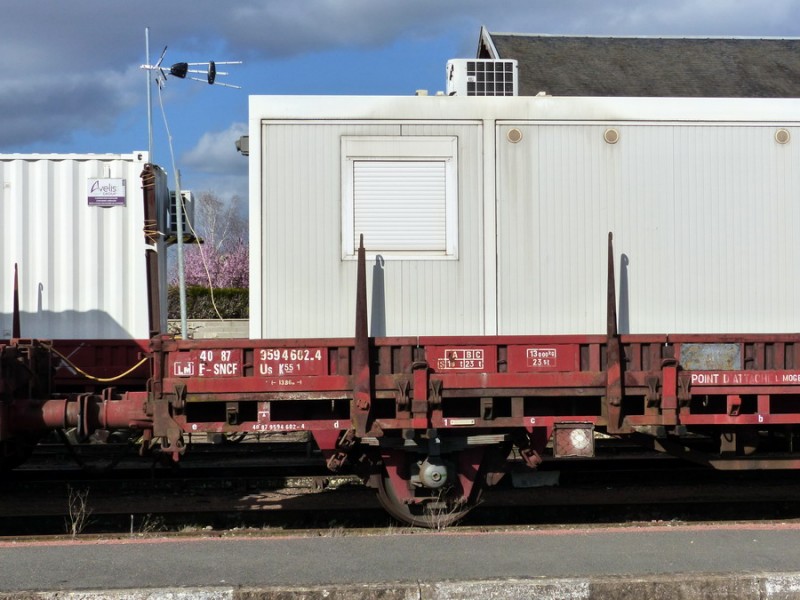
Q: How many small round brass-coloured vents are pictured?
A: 3